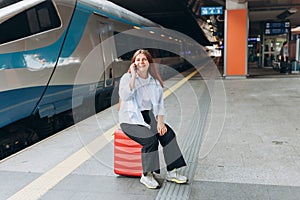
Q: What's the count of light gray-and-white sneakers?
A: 2